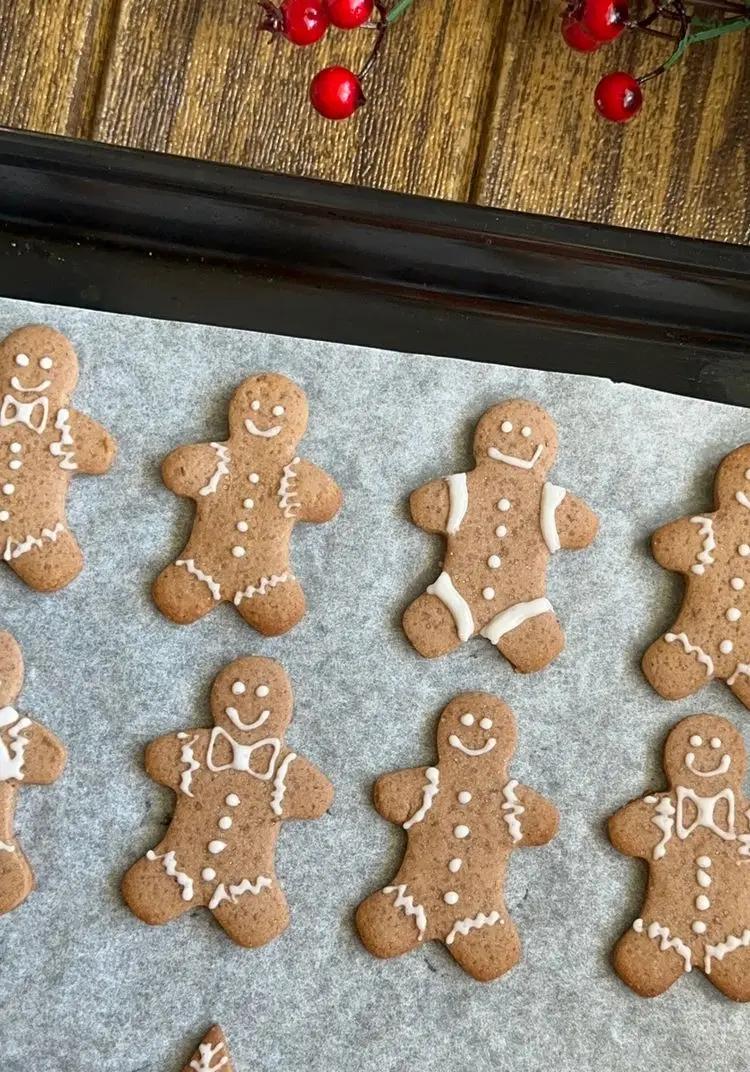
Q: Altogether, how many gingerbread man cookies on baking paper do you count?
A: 8